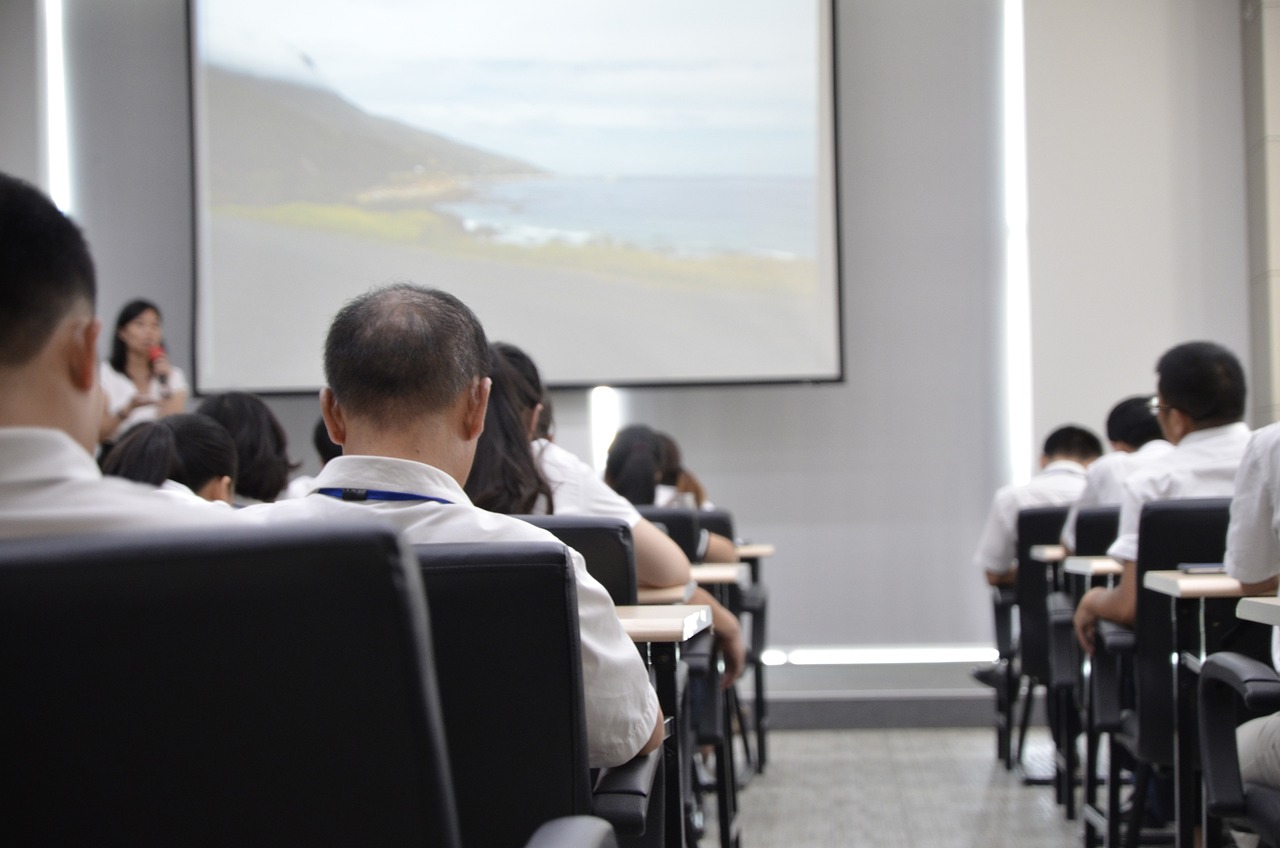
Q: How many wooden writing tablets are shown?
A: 8